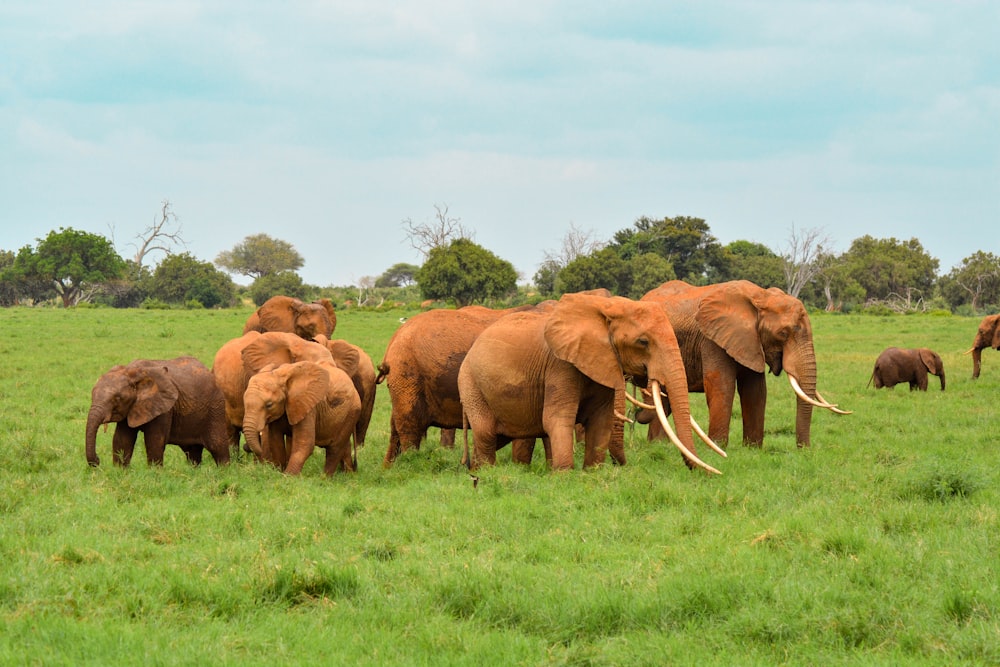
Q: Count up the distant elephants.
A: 2